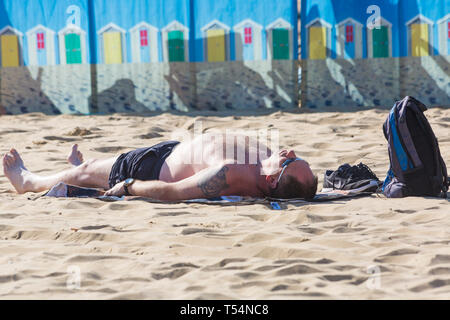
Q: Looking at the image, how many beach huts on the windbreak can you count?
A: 14